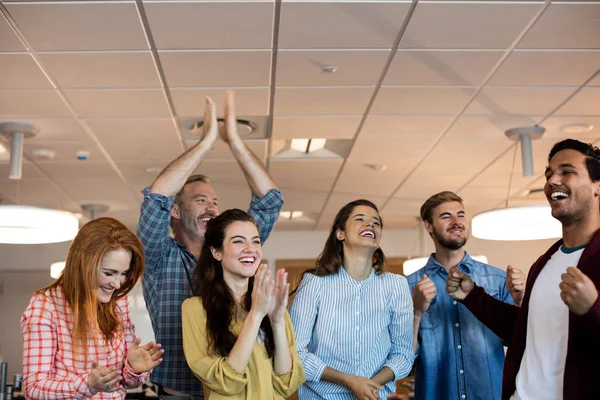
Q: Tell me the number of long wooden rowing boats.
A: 0